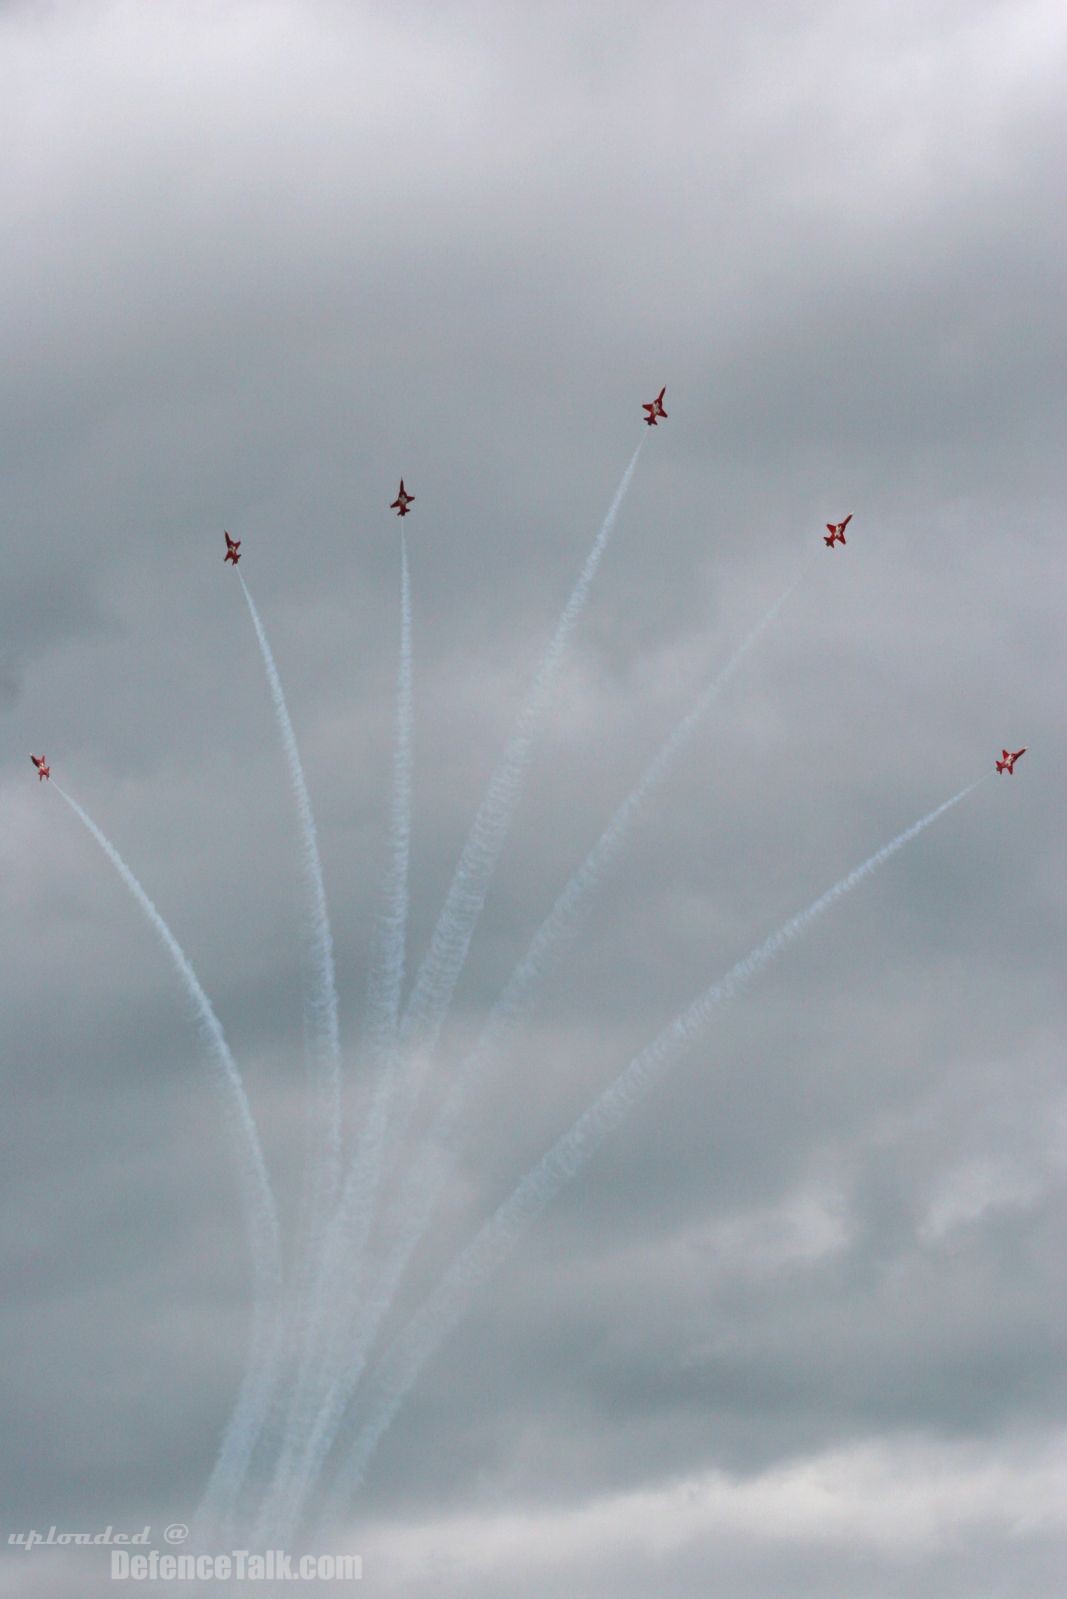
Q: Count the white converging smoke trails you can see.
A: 6